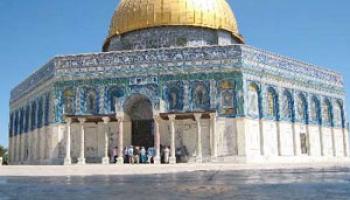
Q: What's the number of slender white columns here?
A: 8